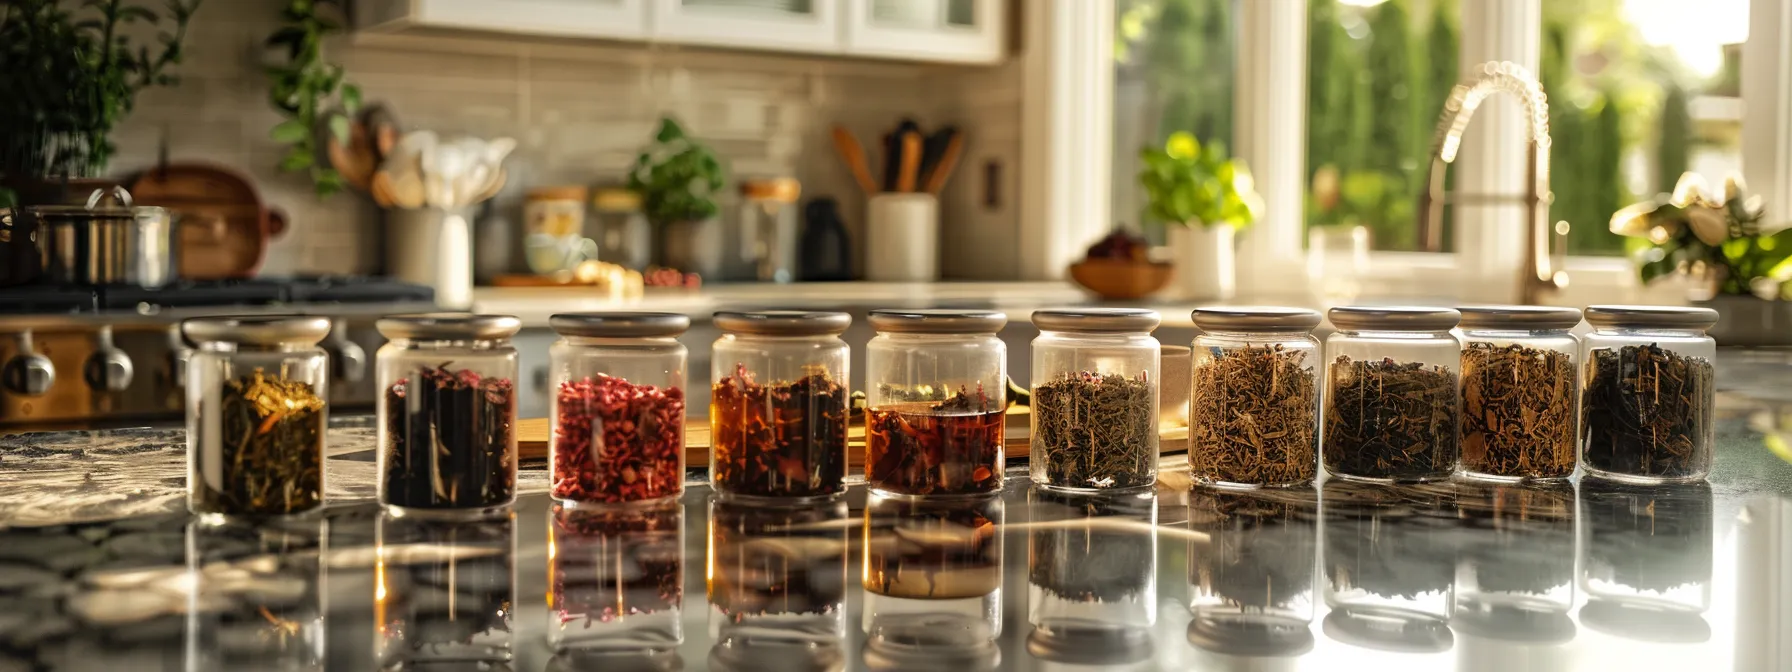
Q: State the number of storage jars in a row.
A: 10